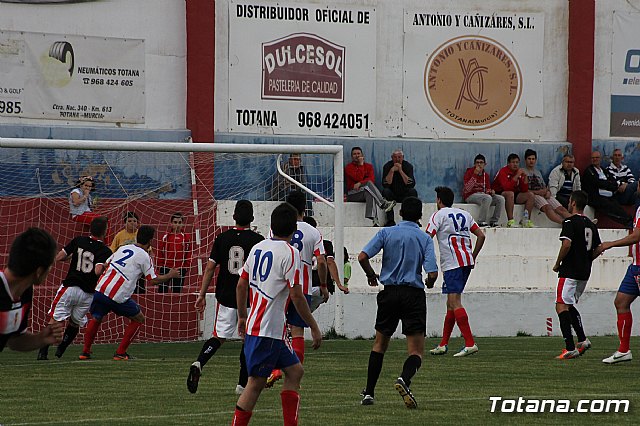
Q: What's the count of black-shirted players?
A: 5